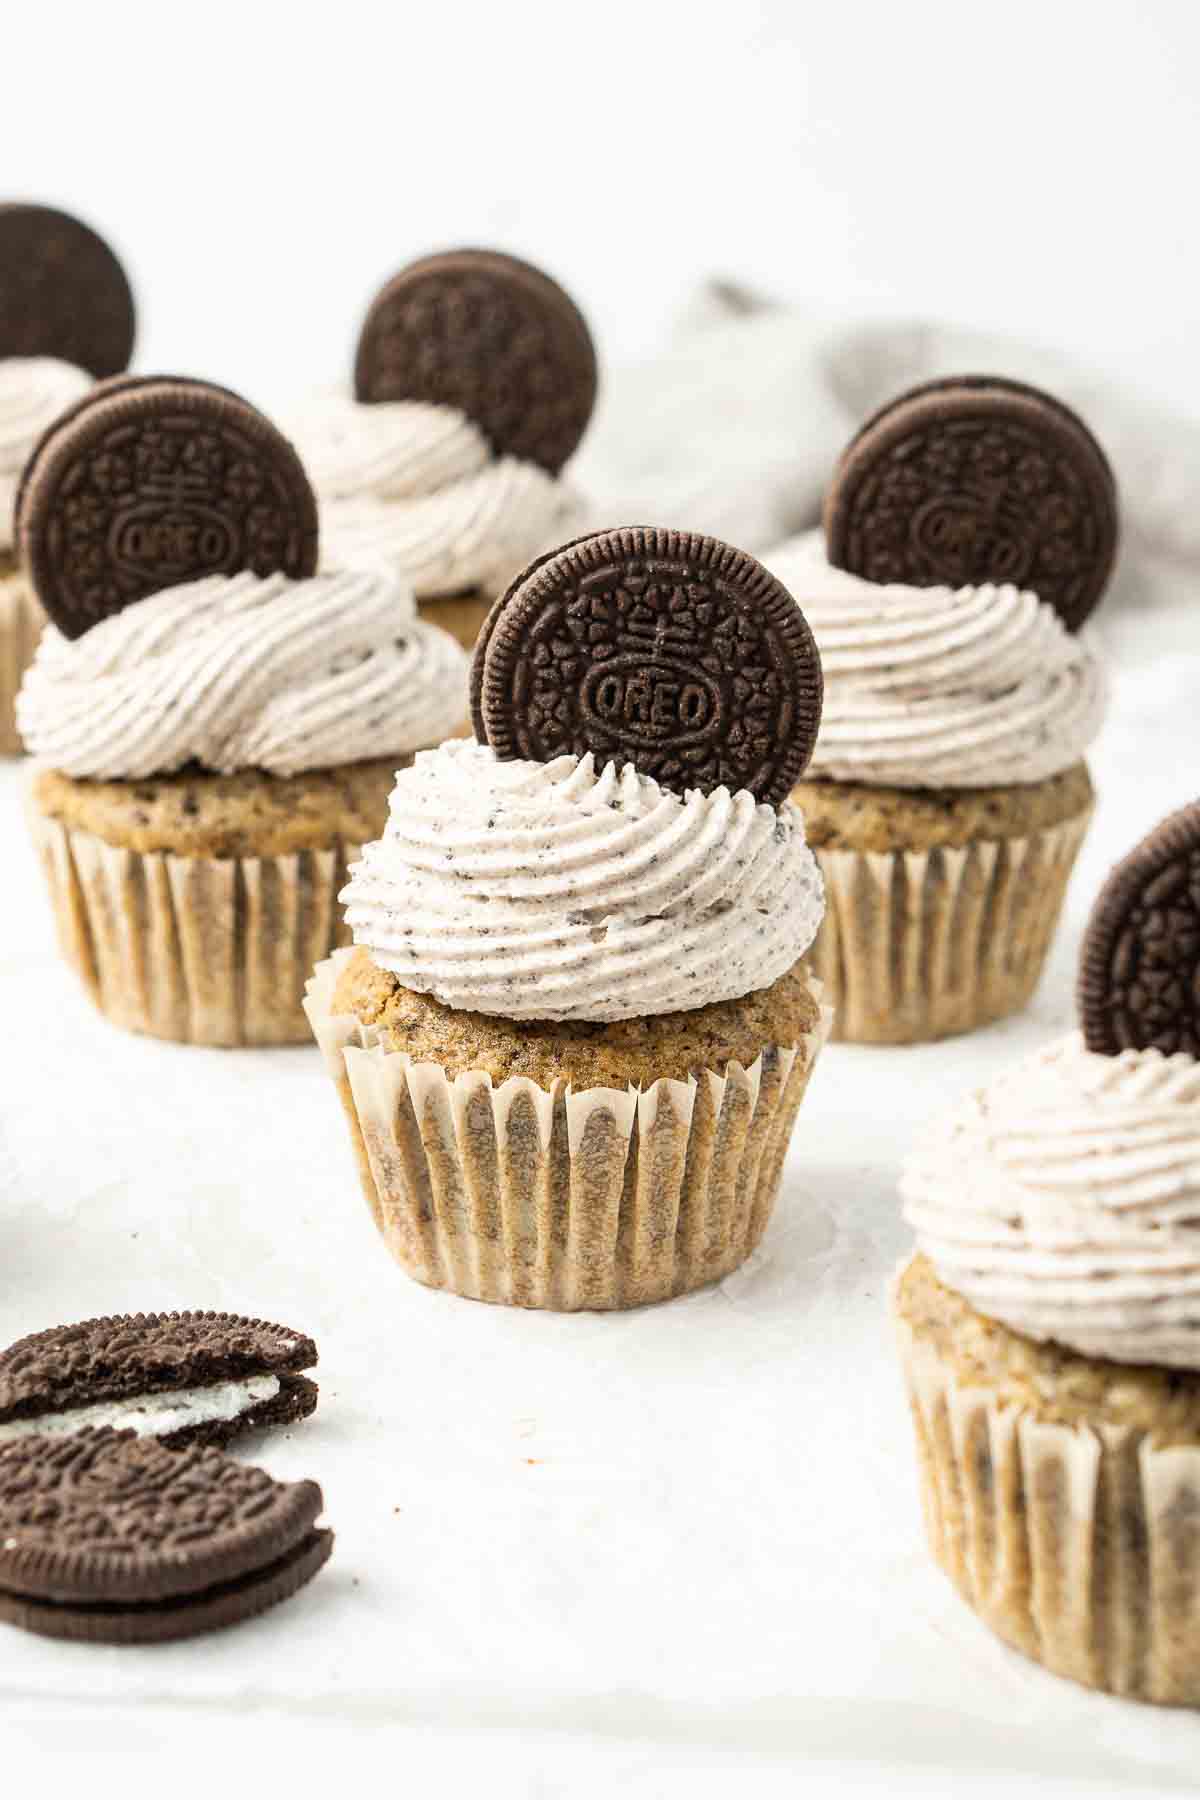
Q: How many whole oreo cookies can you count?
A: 6